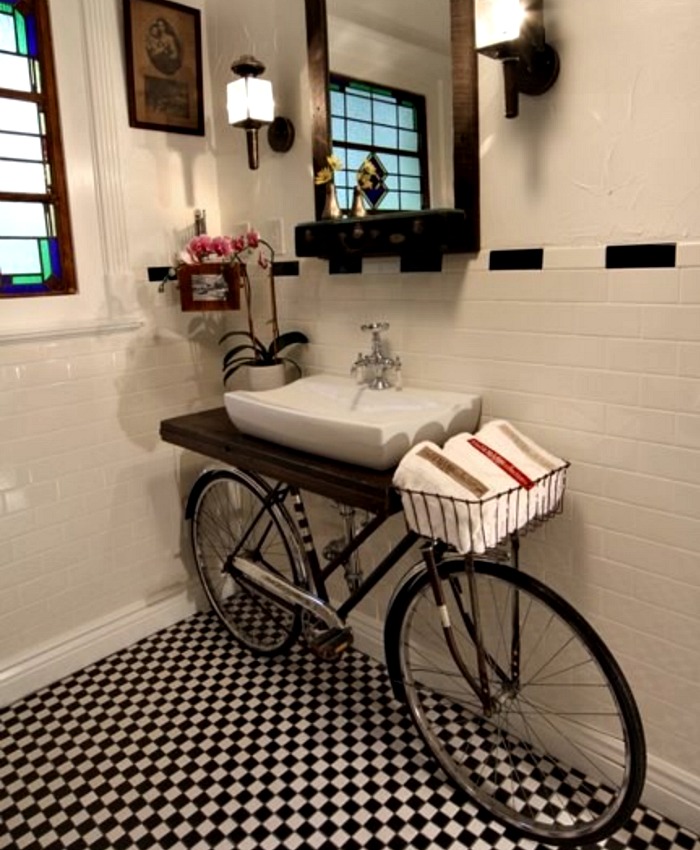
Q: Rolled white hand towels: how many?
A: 3